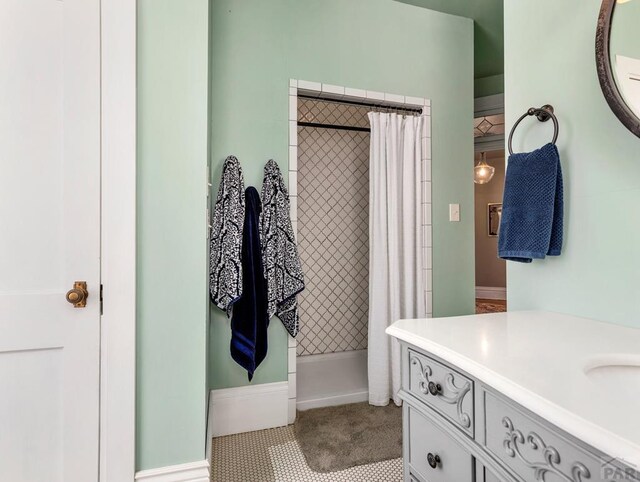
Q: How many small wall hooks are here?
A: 3